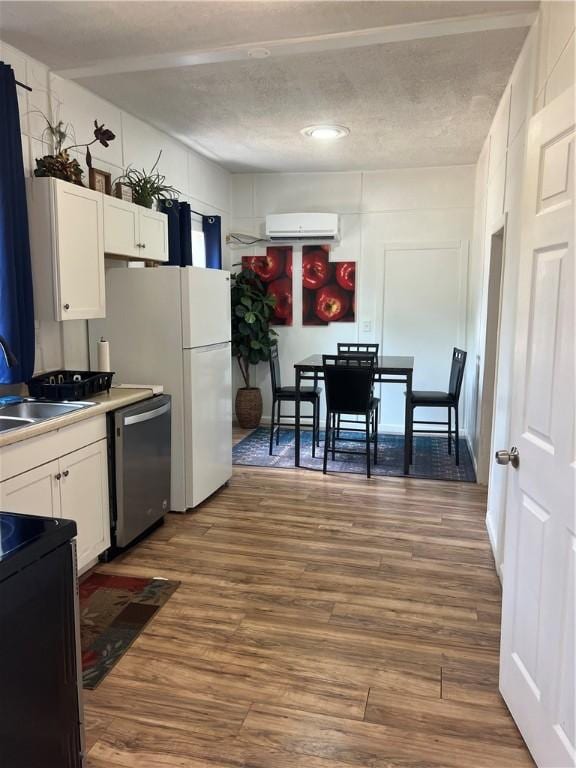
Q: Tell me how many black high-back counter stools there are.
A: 4